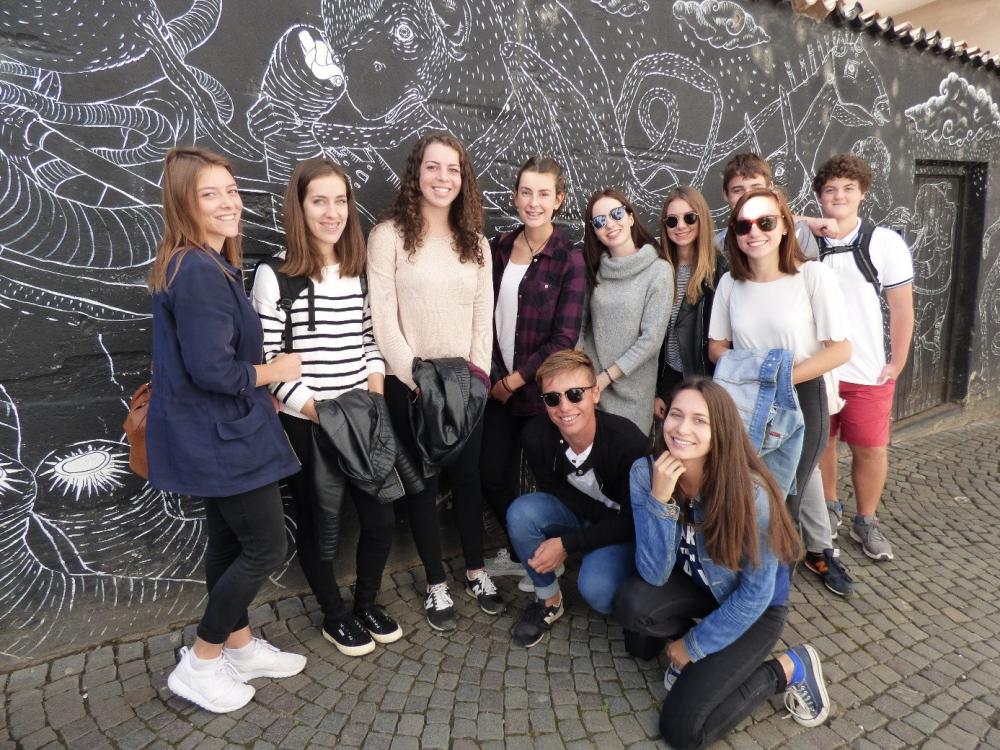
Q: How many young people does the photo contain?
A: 11